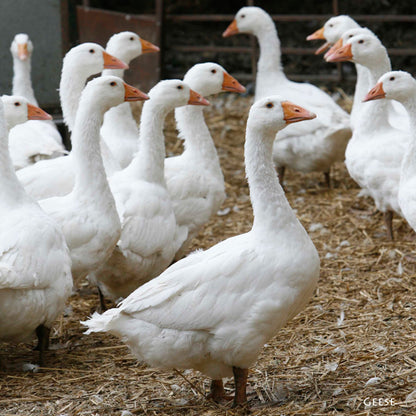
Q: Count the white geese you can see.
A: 13